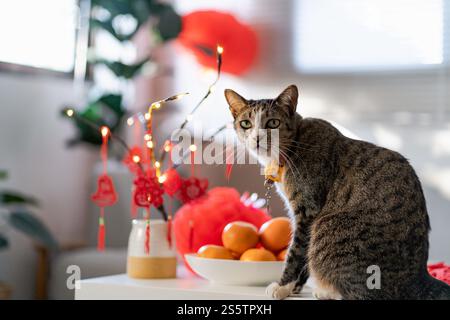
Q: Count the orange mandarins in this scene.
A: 5